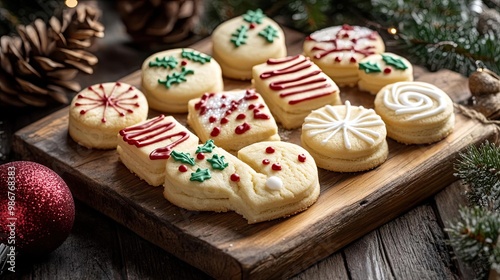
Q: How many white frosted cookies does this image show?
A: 2